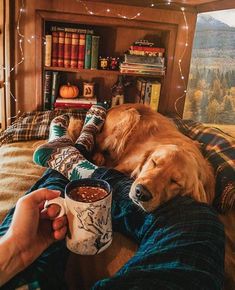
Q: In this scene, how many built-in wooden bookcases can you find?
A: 1